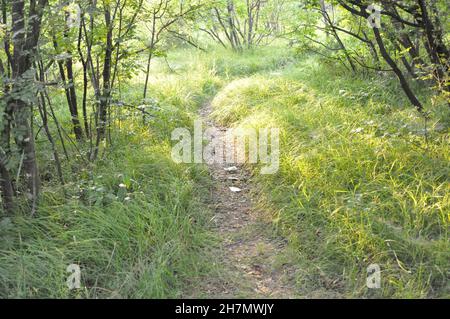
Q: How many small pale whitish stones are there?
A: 3